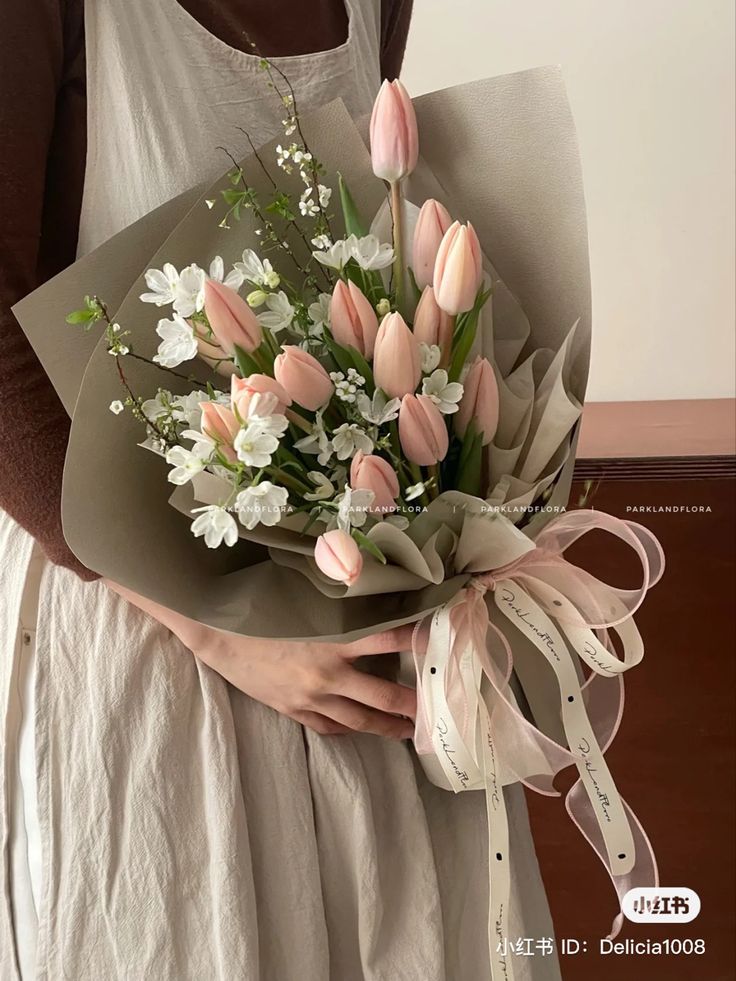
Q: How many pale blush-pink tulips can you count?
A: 15